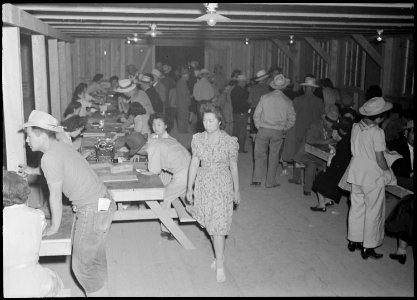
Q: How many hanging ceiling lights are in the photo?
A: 7